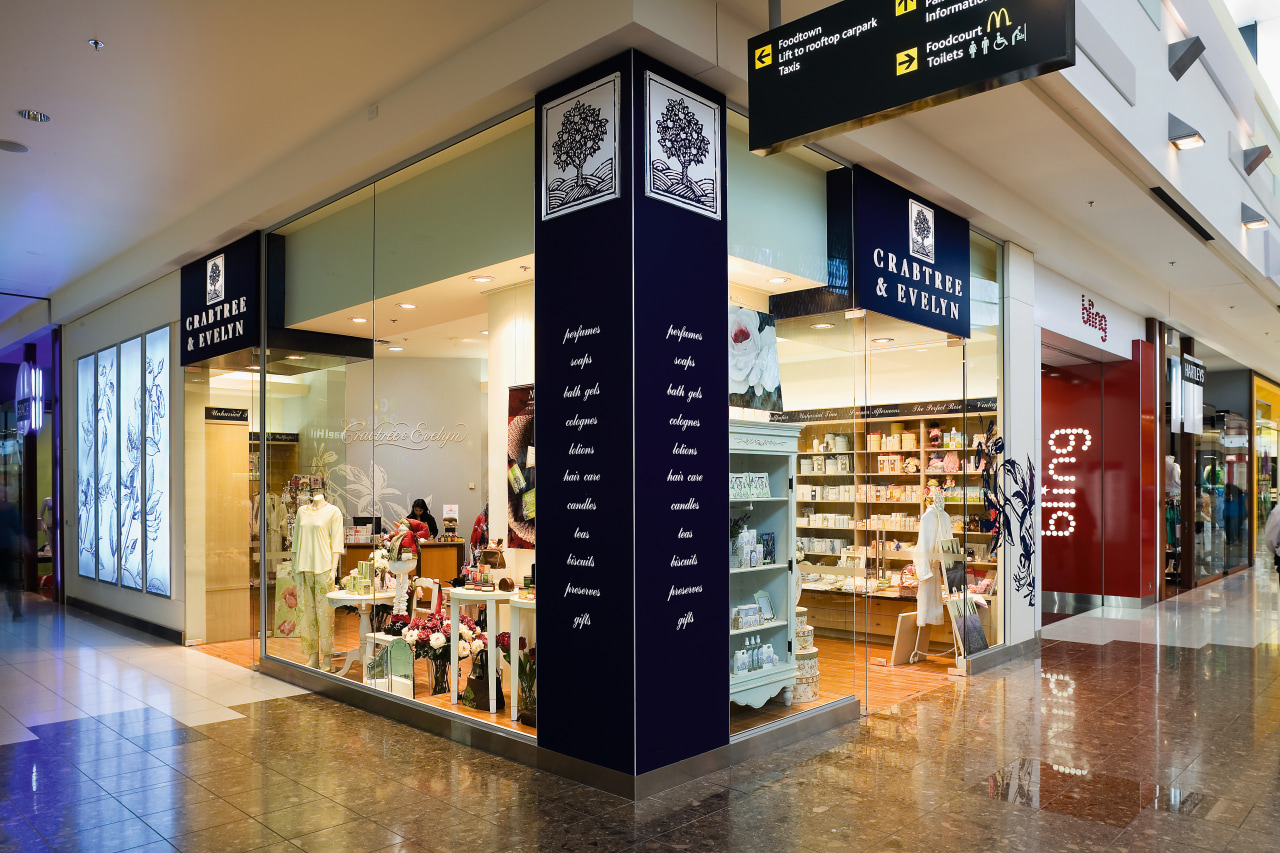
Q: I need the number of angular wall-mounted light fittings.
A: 4